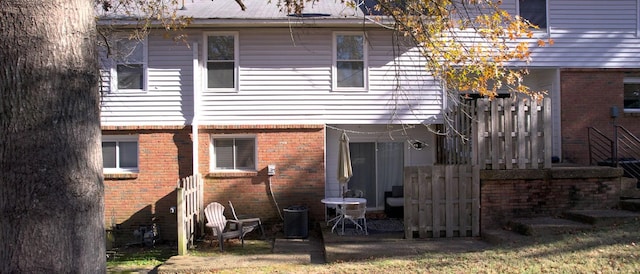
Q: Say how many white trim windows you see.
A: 7